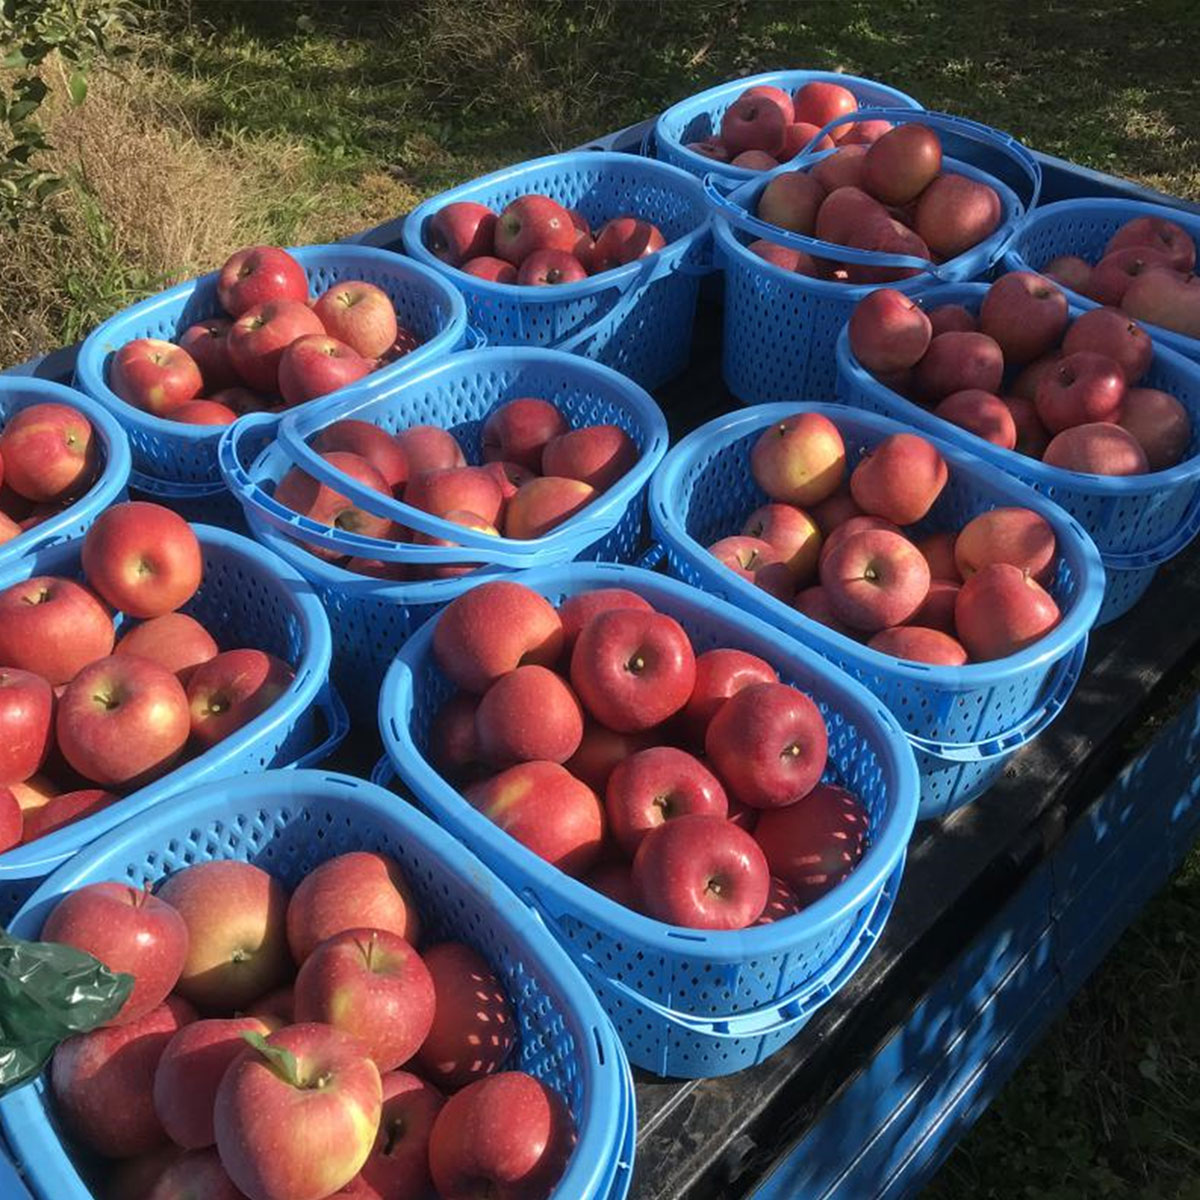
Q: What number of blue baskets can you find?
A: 12